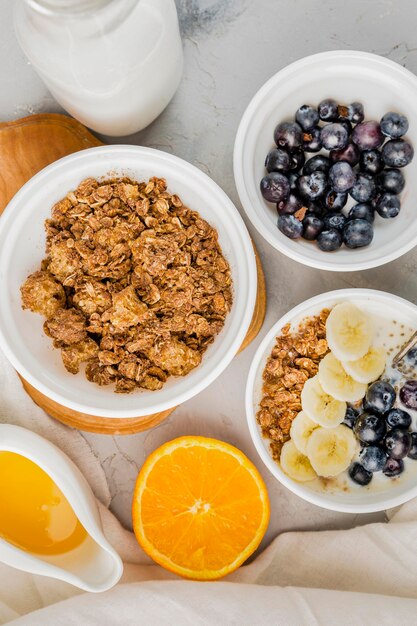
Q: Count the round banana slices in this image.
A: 7